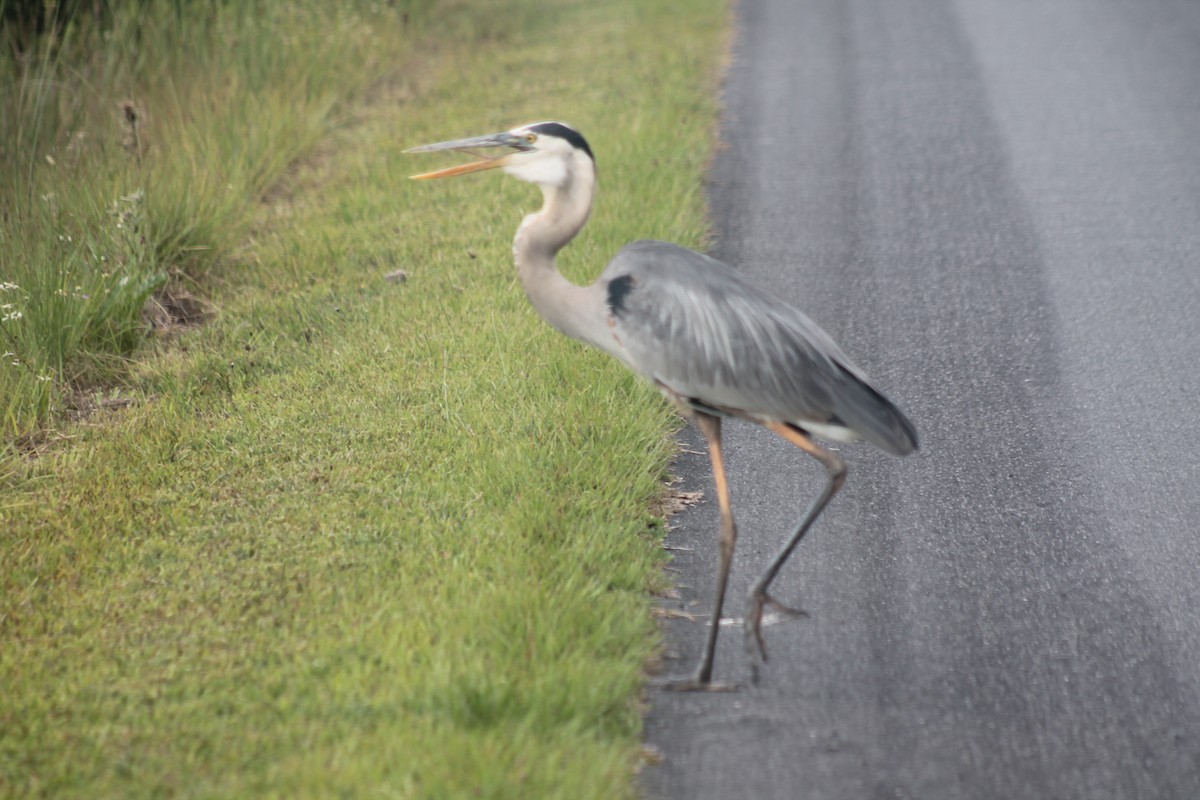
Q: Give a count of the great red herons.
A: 0